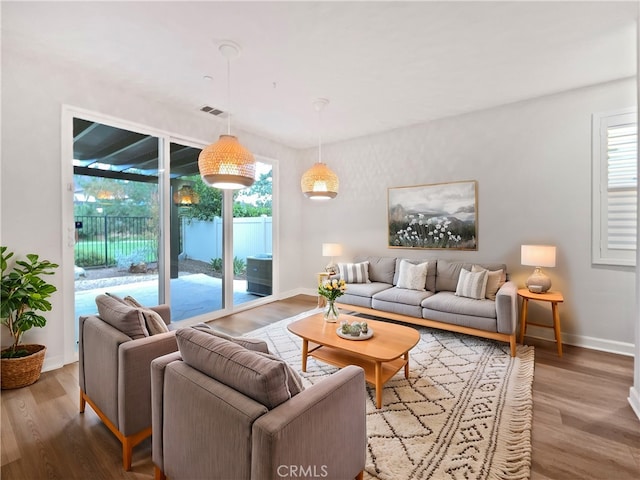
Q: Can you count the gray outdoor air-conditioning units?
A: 1